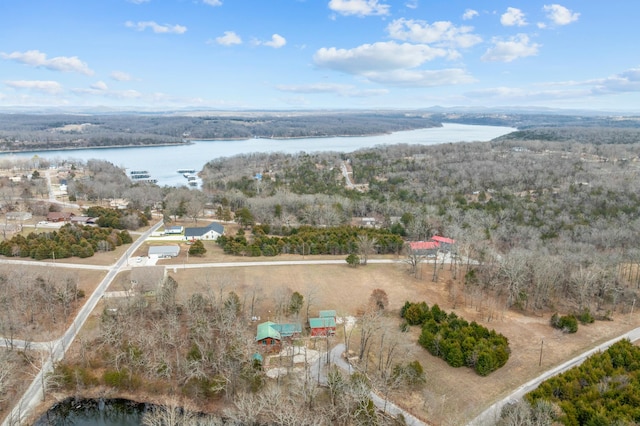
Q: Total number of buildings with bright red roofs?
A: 2